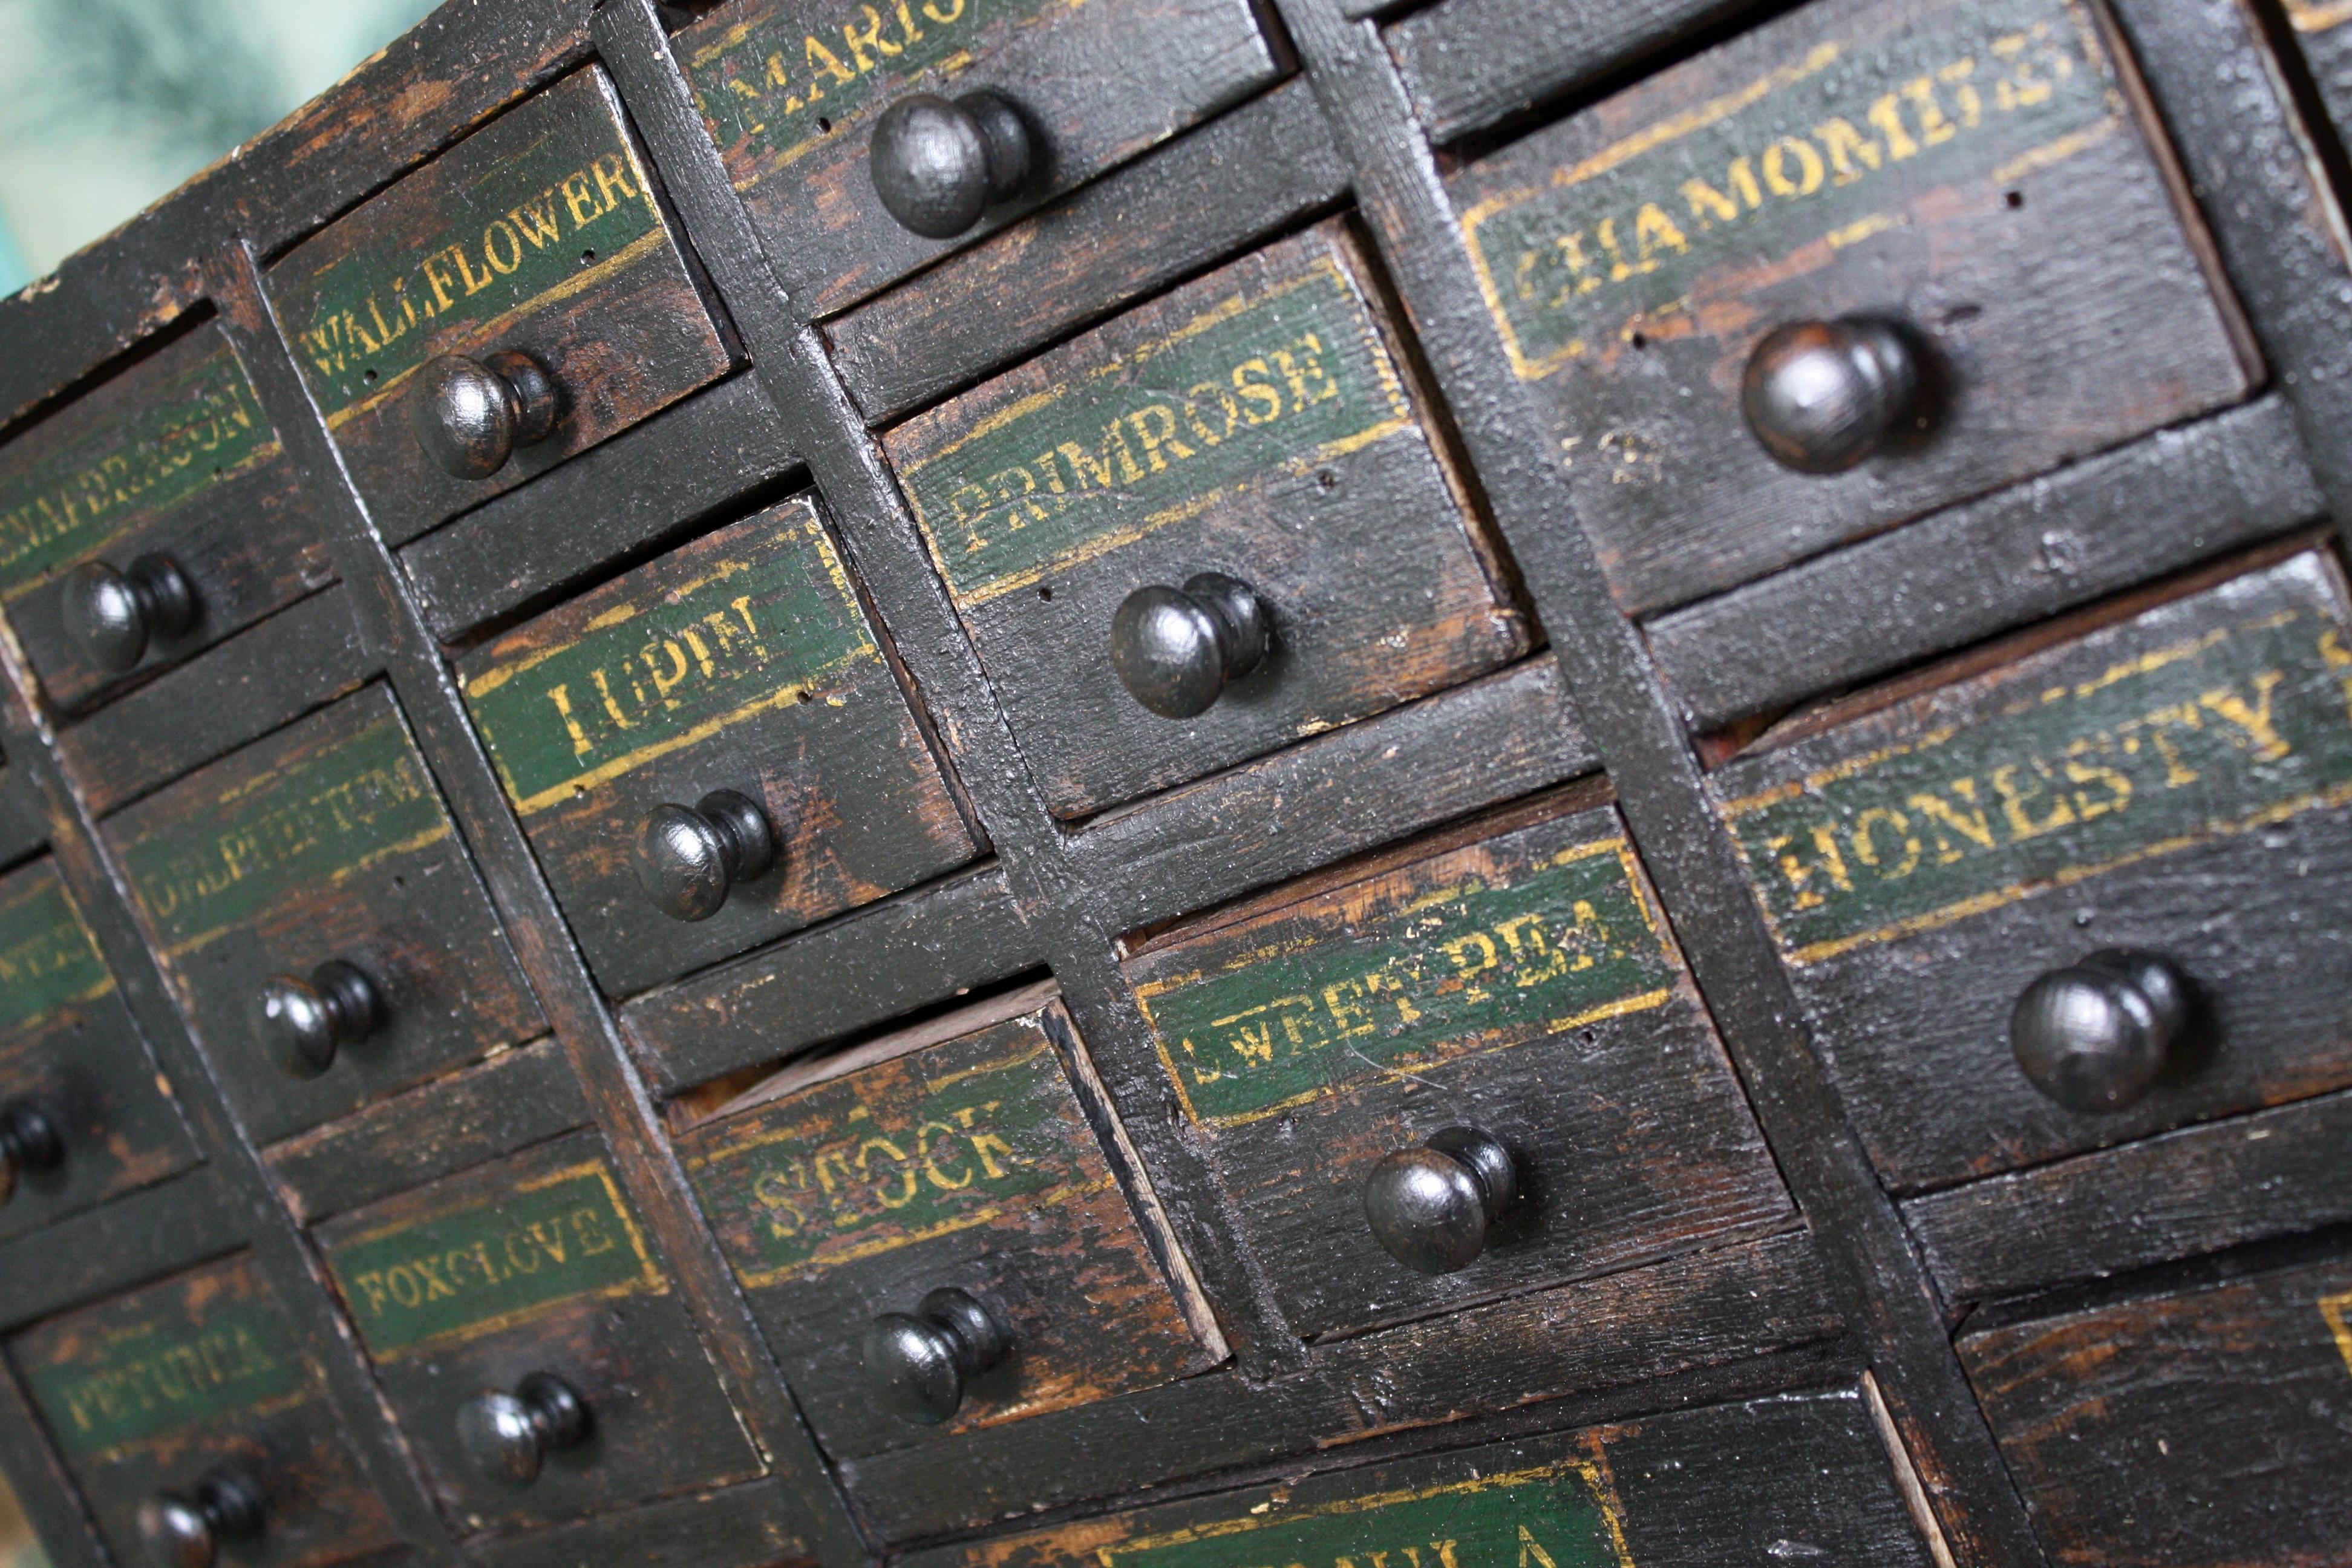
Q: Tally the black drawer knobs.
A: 13